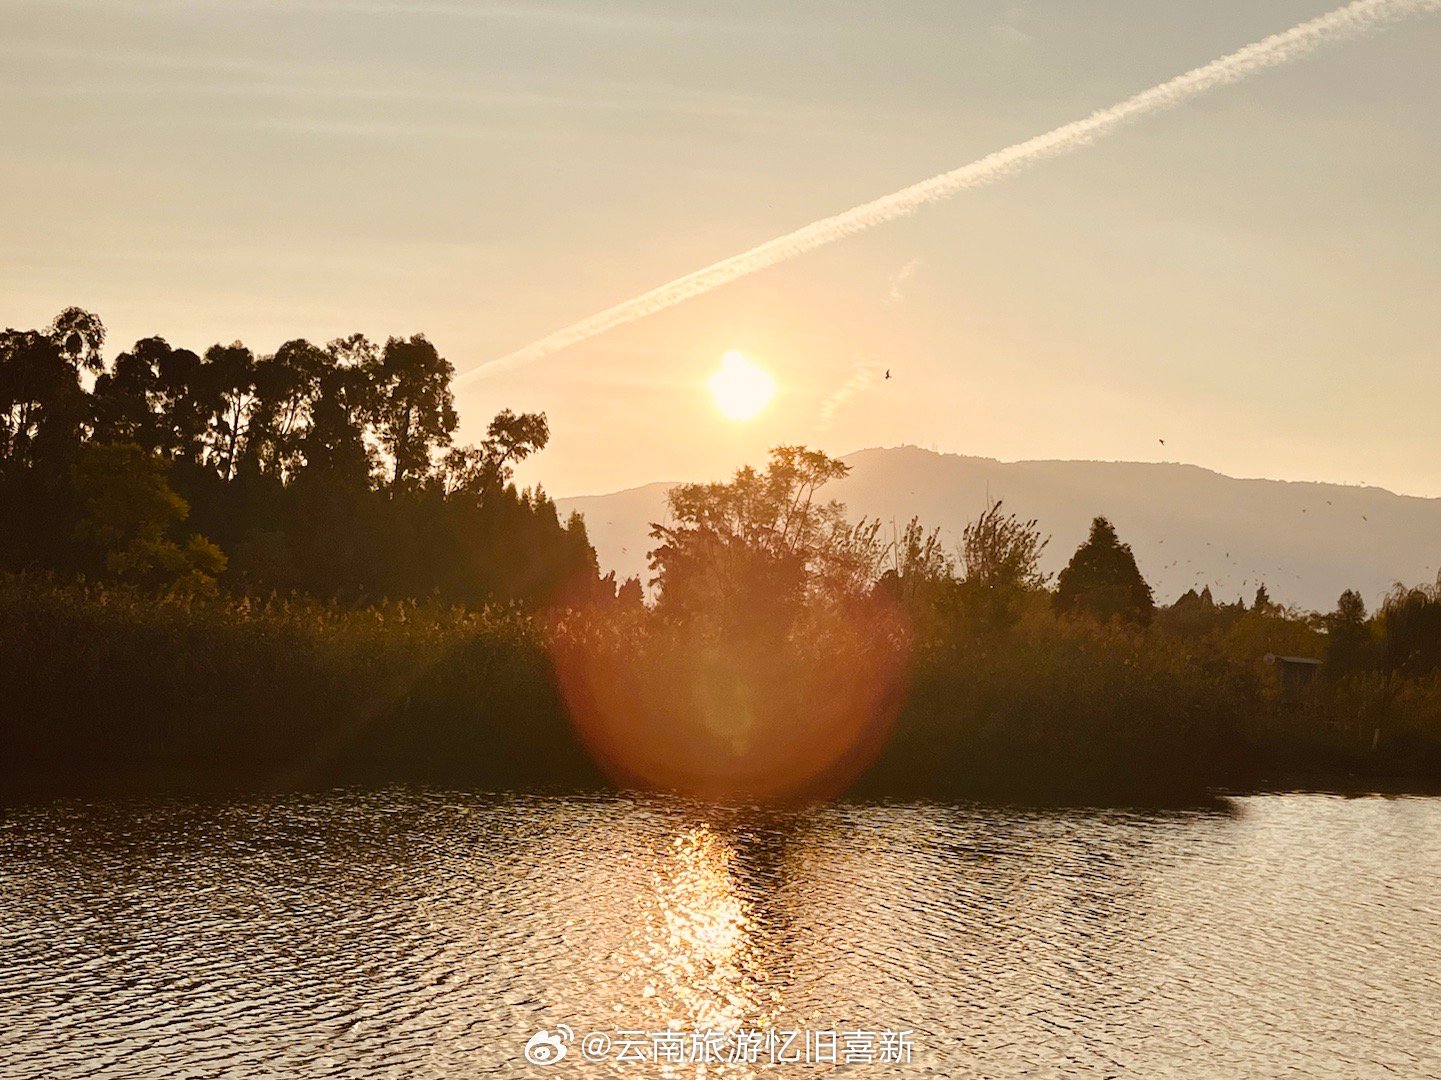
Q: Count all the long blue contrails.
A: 0